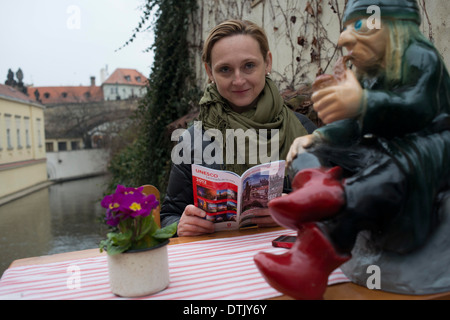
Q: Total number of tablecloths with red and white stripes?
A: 1